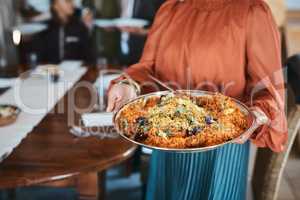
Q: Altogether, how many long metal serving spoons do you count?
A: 1